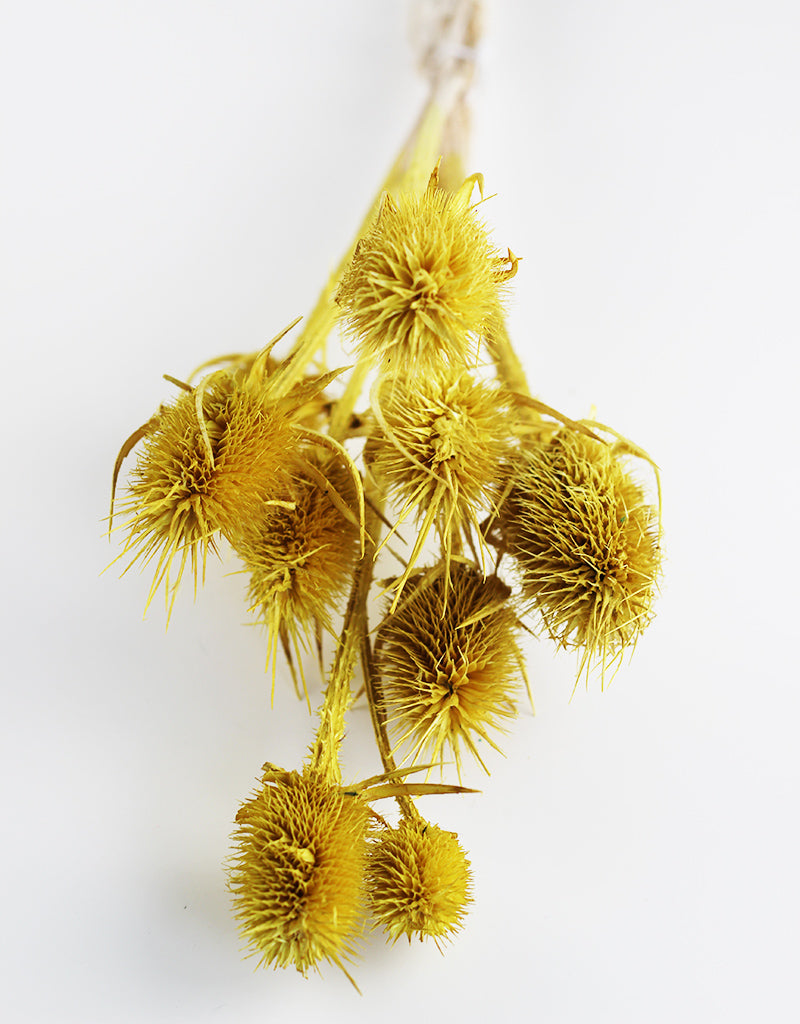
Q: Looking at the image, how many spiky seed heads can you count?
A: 8